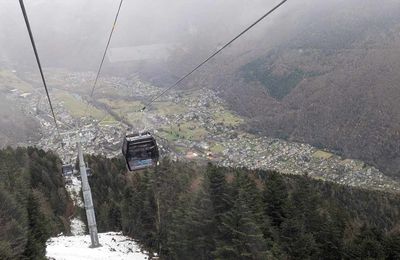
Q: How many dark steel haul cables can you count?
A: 3